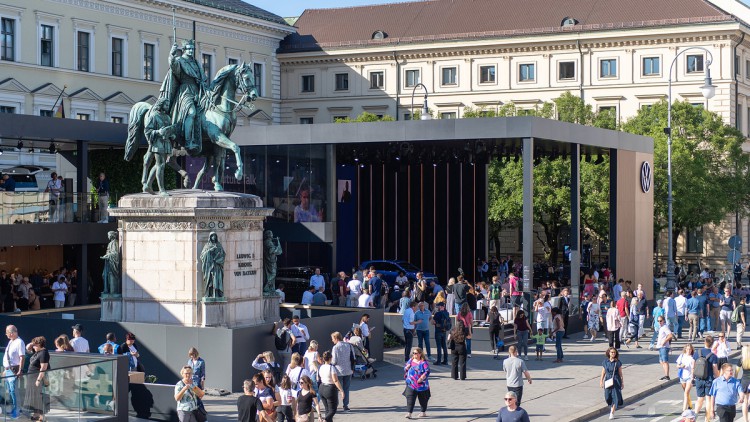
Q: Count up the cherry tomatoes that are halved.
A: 0